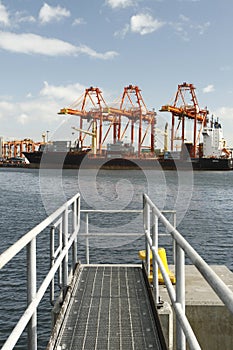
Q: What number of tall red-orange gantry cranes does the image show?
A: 3